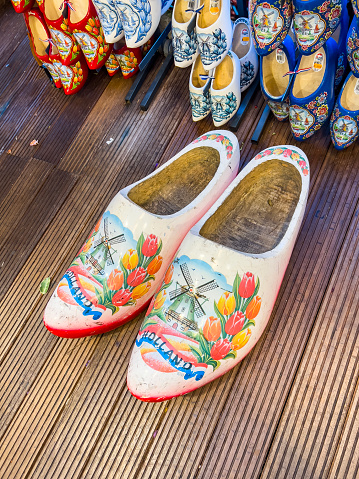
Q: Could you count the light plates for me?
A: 0